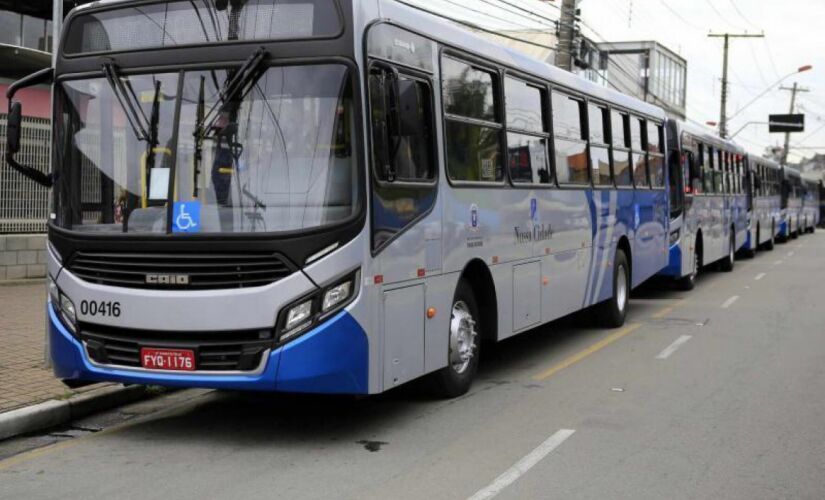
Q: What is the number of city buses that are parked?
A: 5